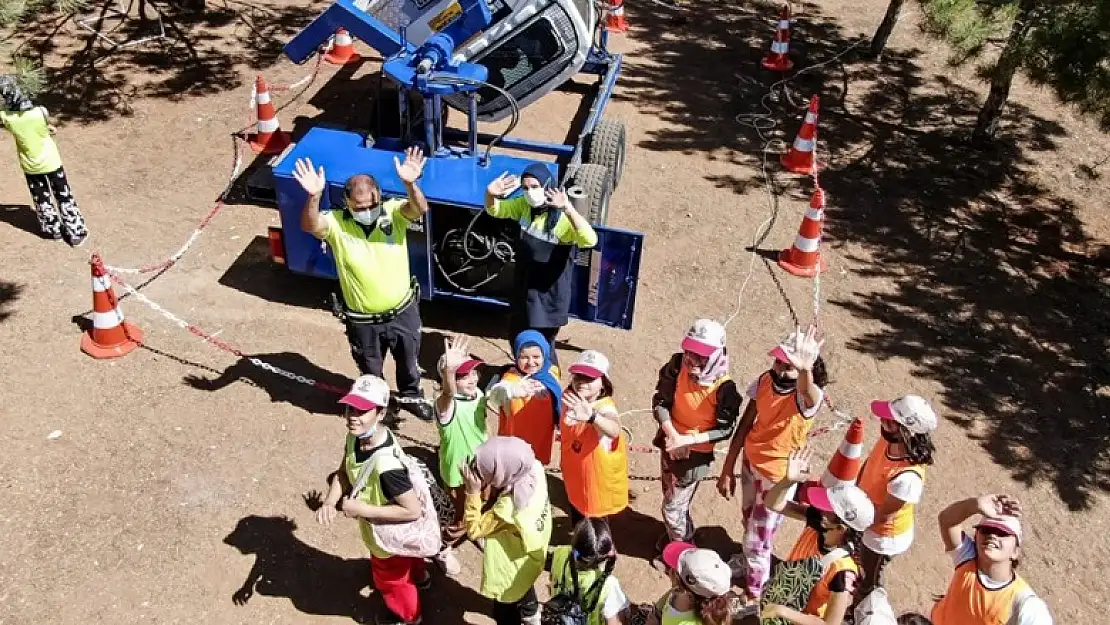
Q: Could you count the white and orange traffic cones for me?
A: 8